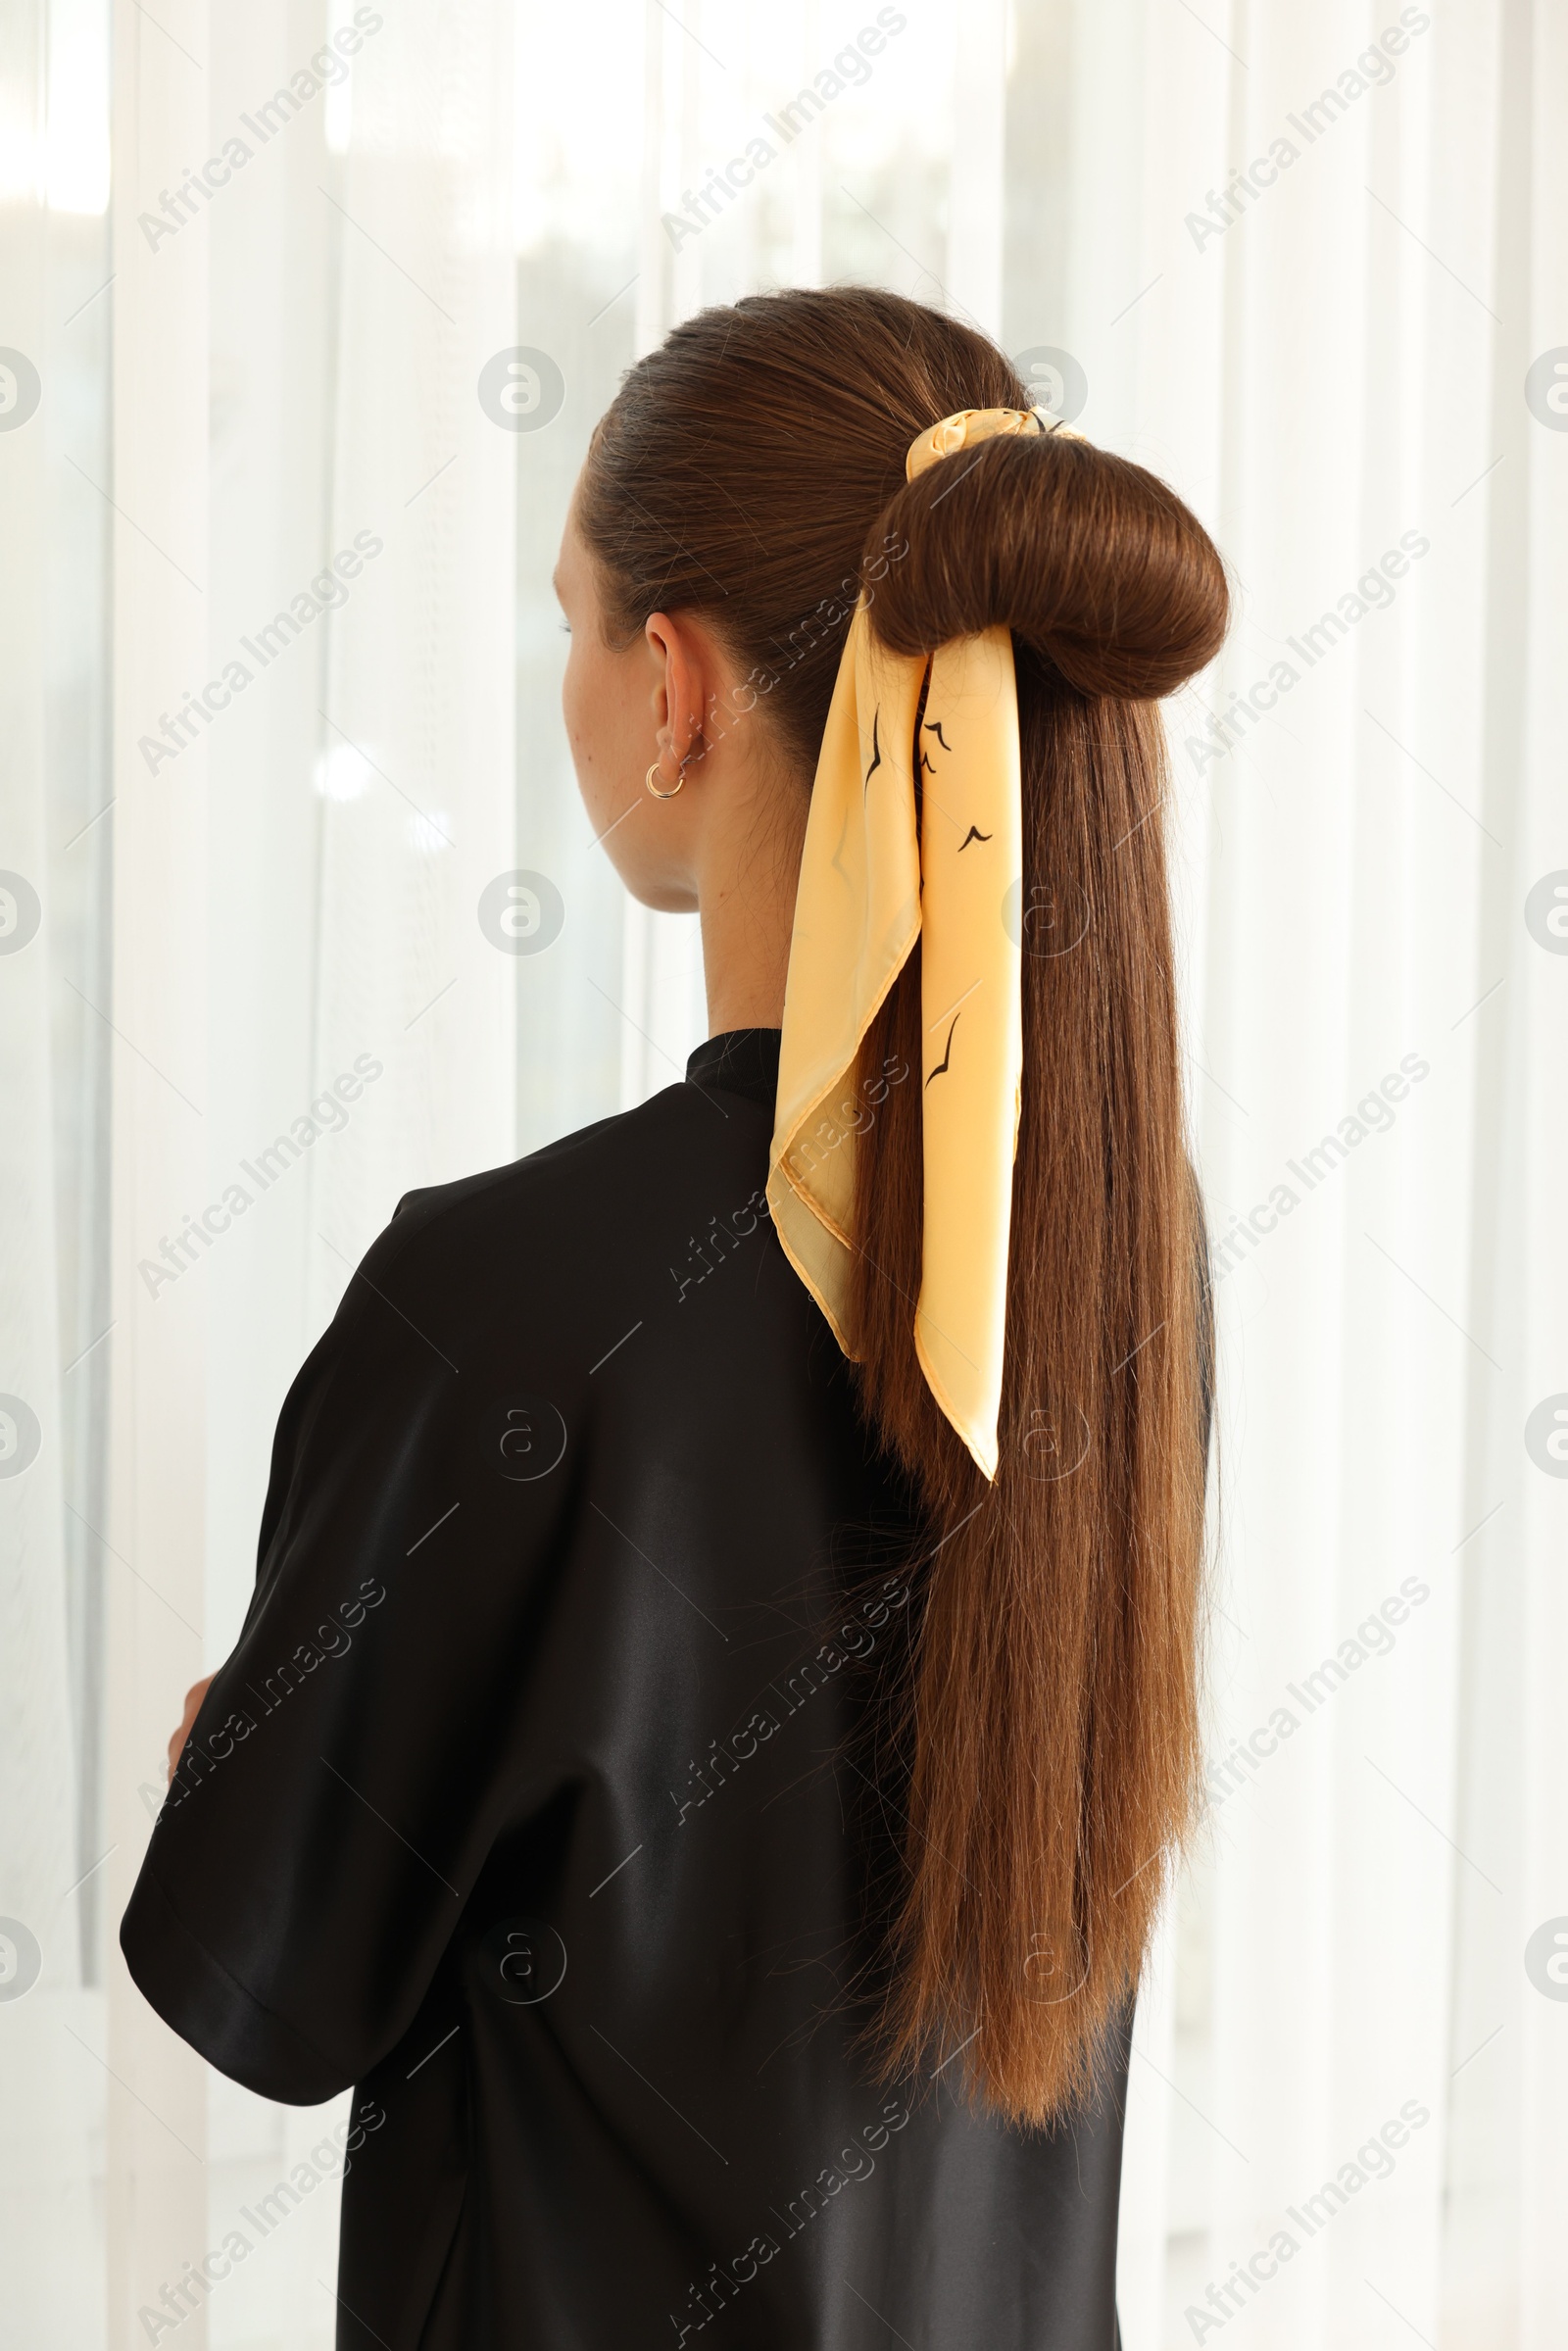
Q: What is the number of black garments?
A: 1